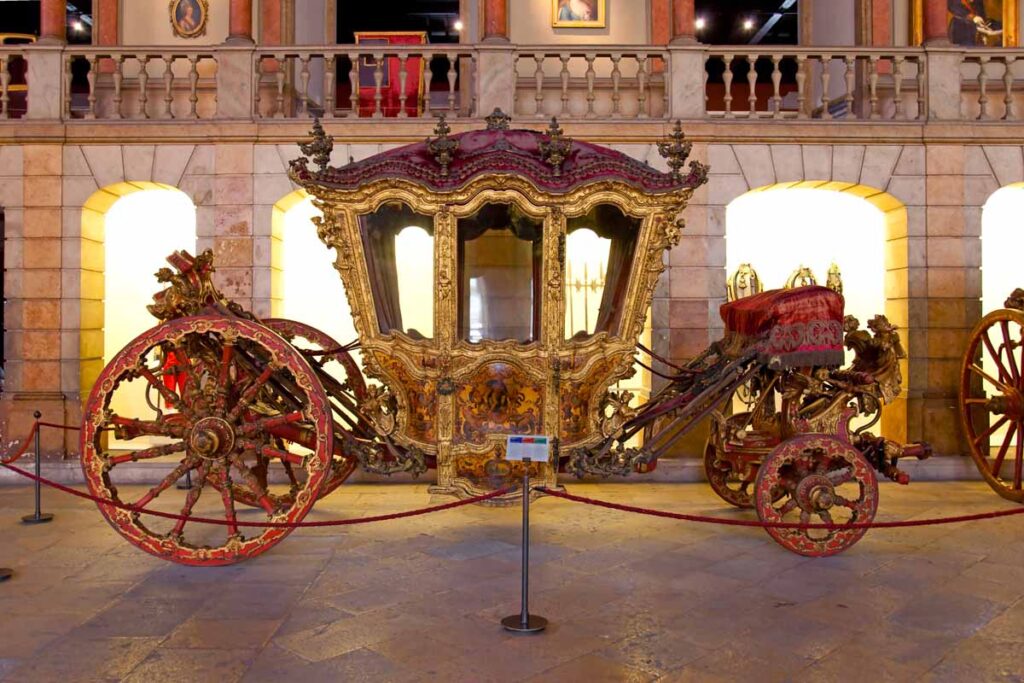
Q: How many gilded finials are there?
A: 5